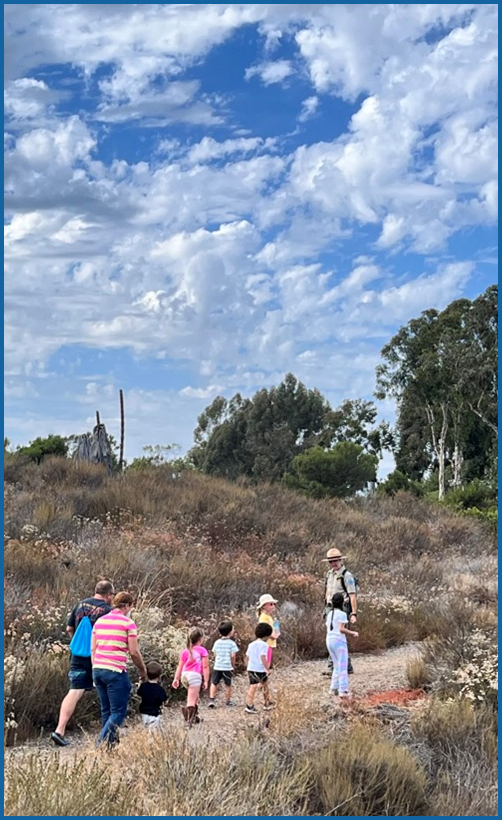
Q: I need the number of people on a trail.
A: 9